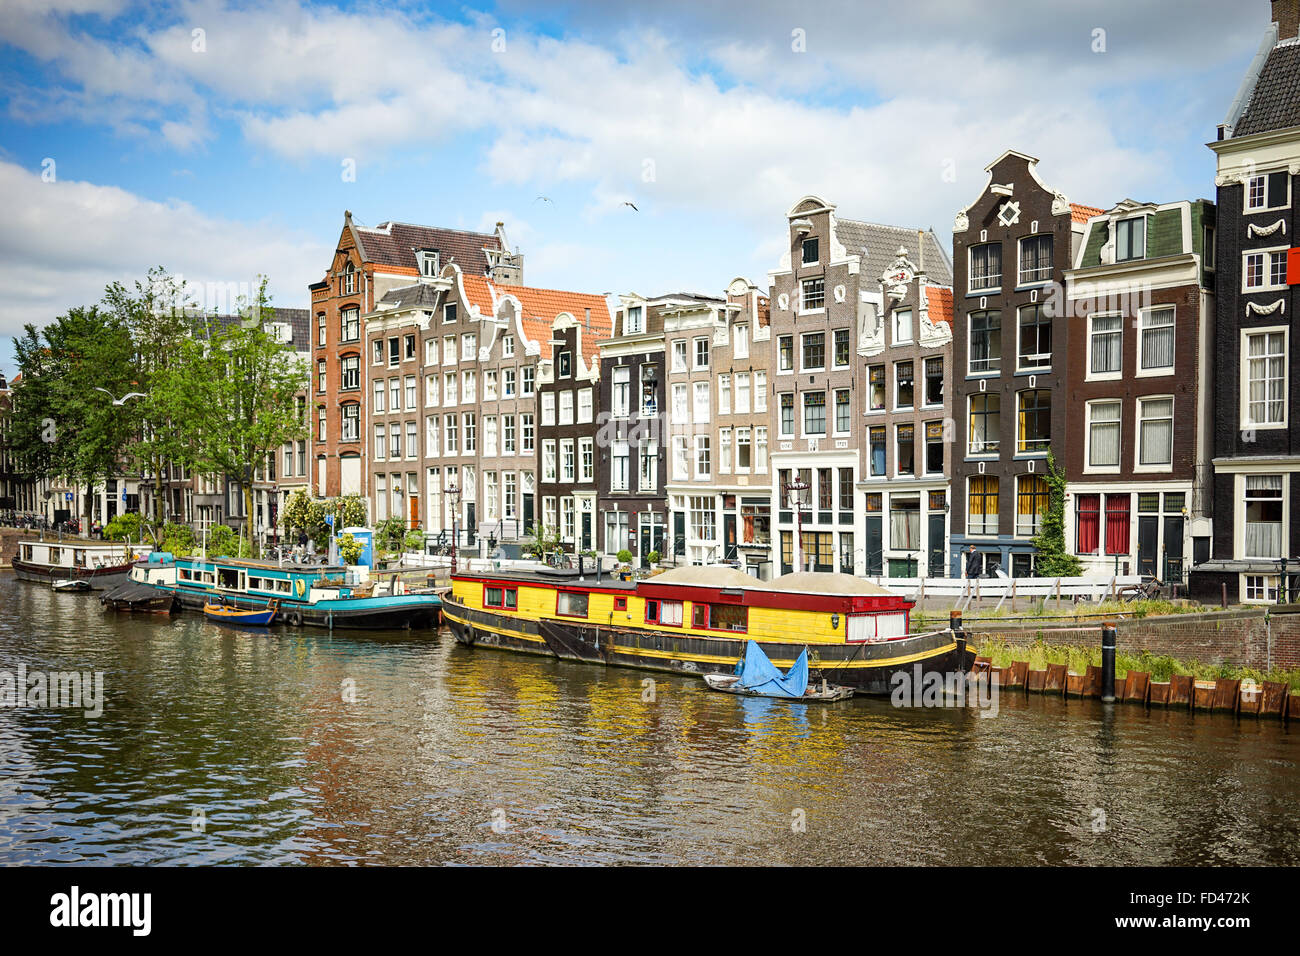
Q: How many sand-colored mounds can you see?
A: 2